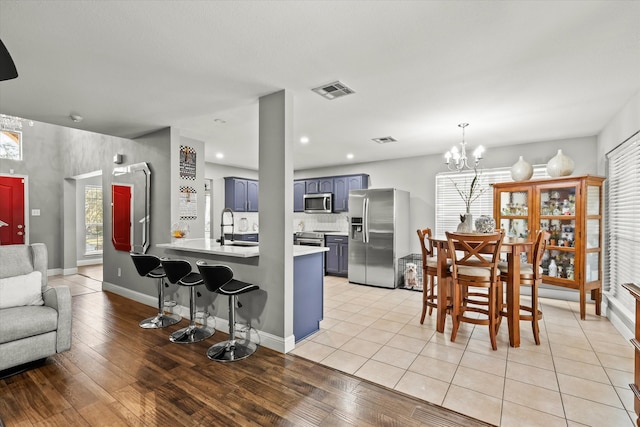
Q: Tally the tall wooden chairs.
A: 4